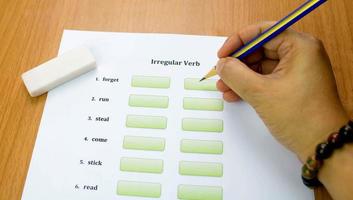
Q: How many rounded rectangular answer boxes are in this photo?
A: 12